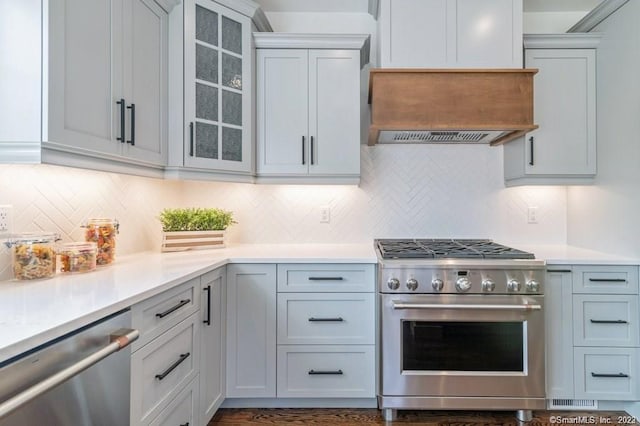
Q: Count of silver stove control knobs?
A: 7